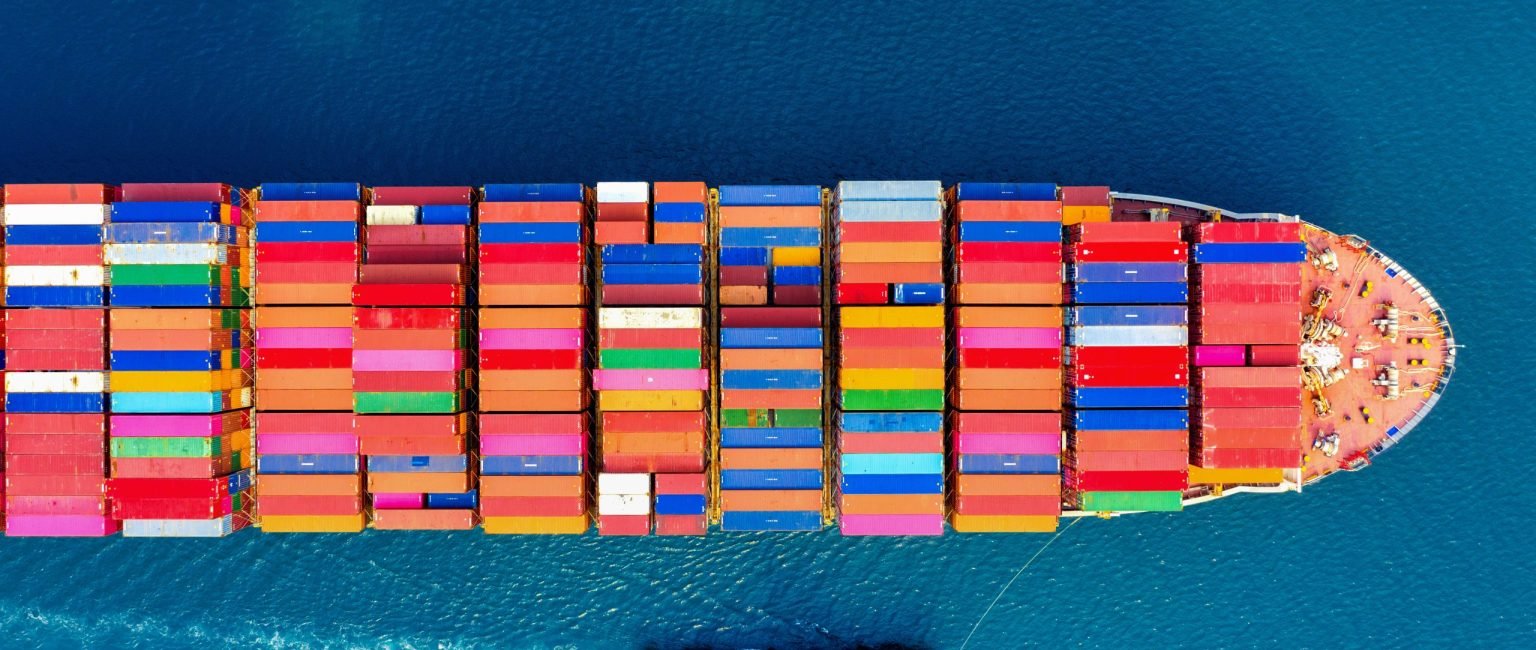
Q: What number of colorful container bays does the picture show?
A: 11